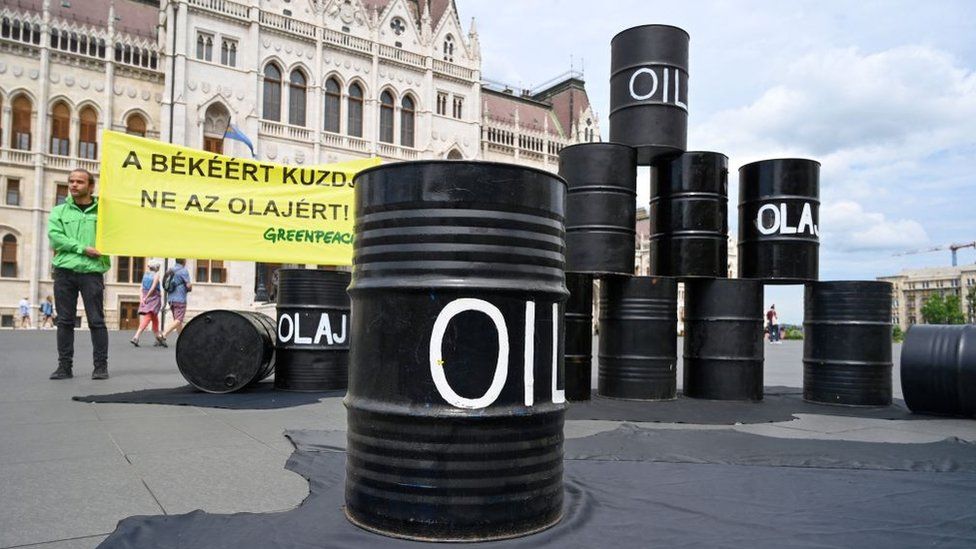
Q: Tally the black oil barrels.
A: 12